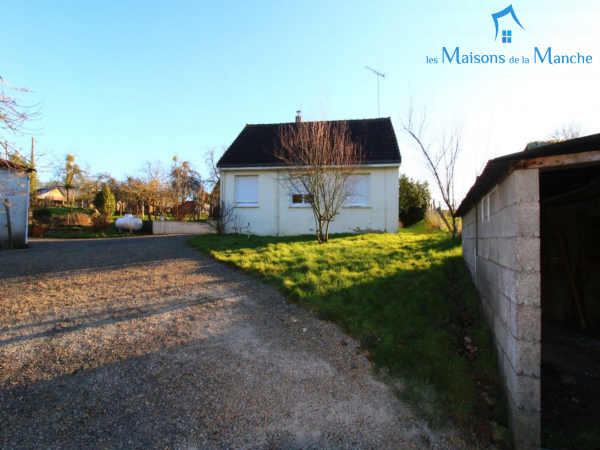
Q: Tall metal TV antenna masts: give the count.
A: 1